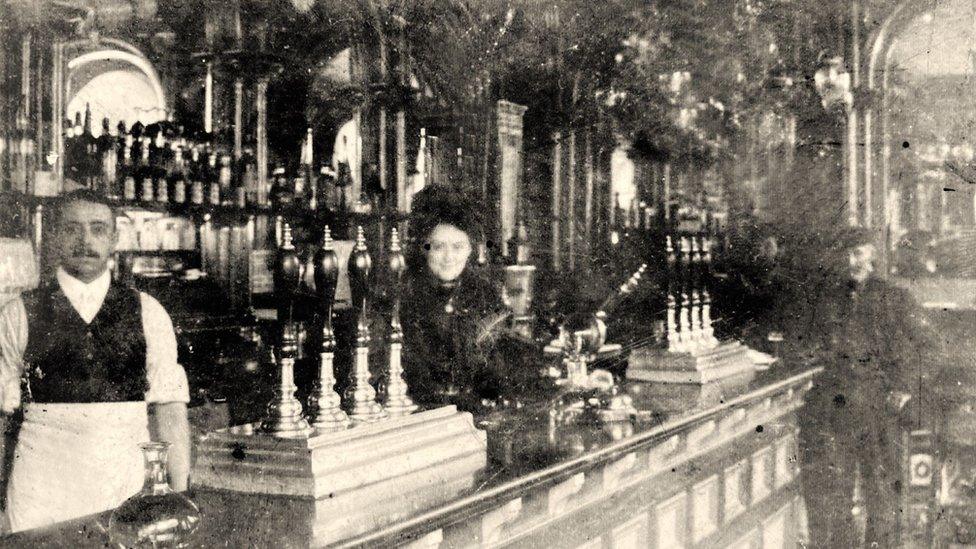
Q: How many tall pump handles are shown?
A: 8